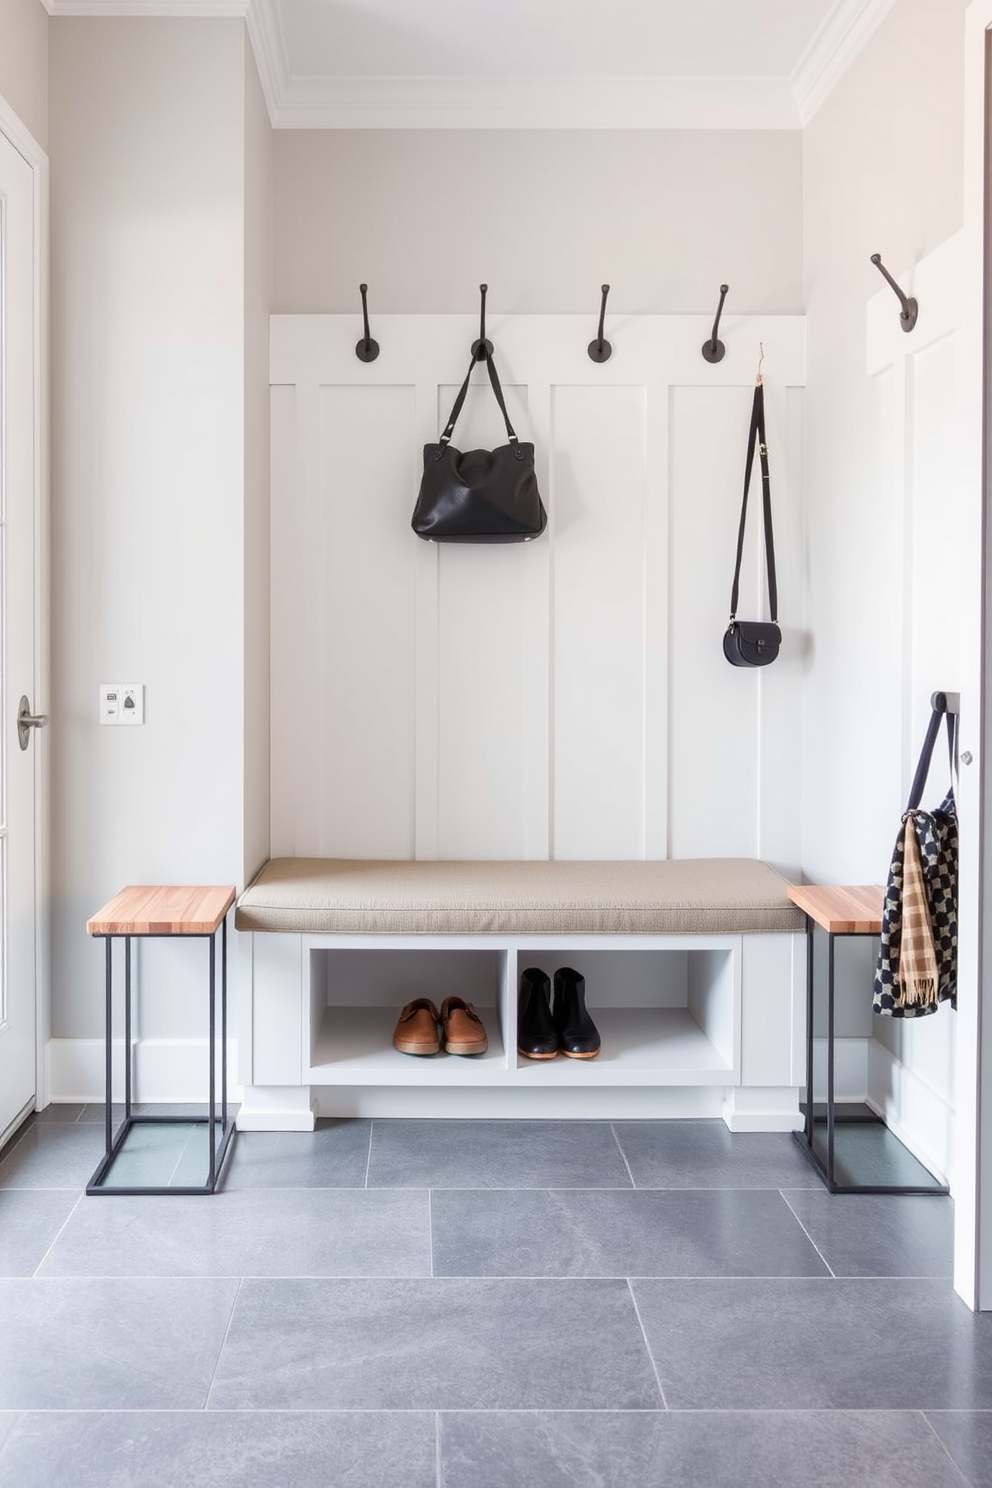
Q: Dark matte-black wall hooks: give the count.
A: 5